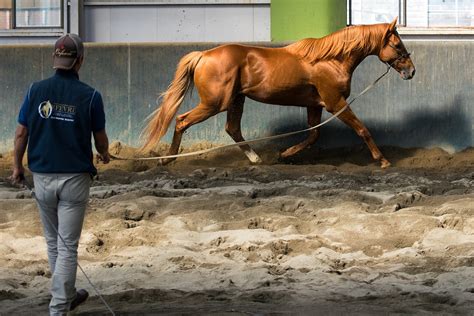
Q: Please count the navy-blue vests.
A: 1